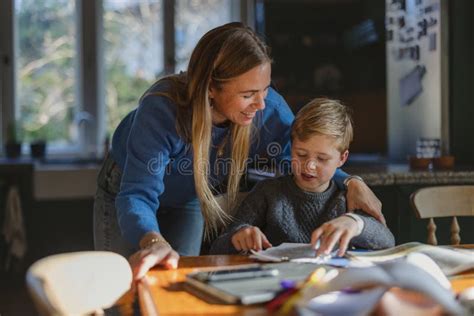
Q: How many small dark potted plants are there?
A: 2